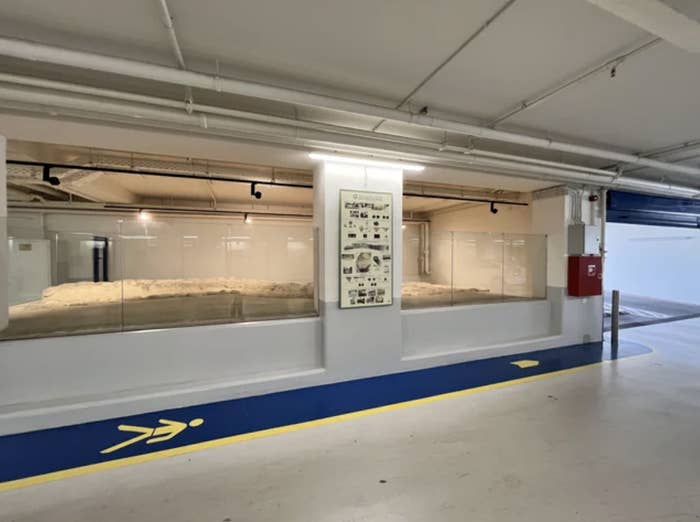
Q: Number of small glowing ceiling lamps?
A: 2